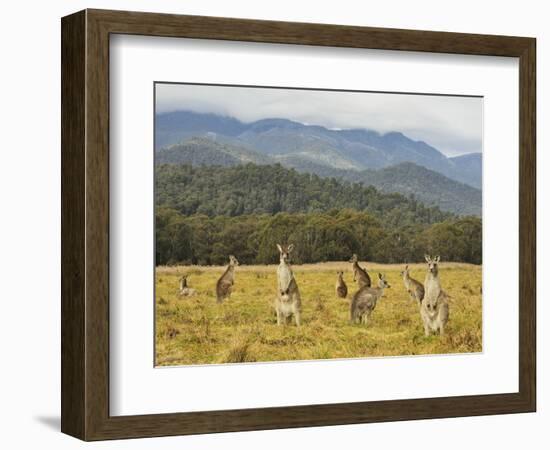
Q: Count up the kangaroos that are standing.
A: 7